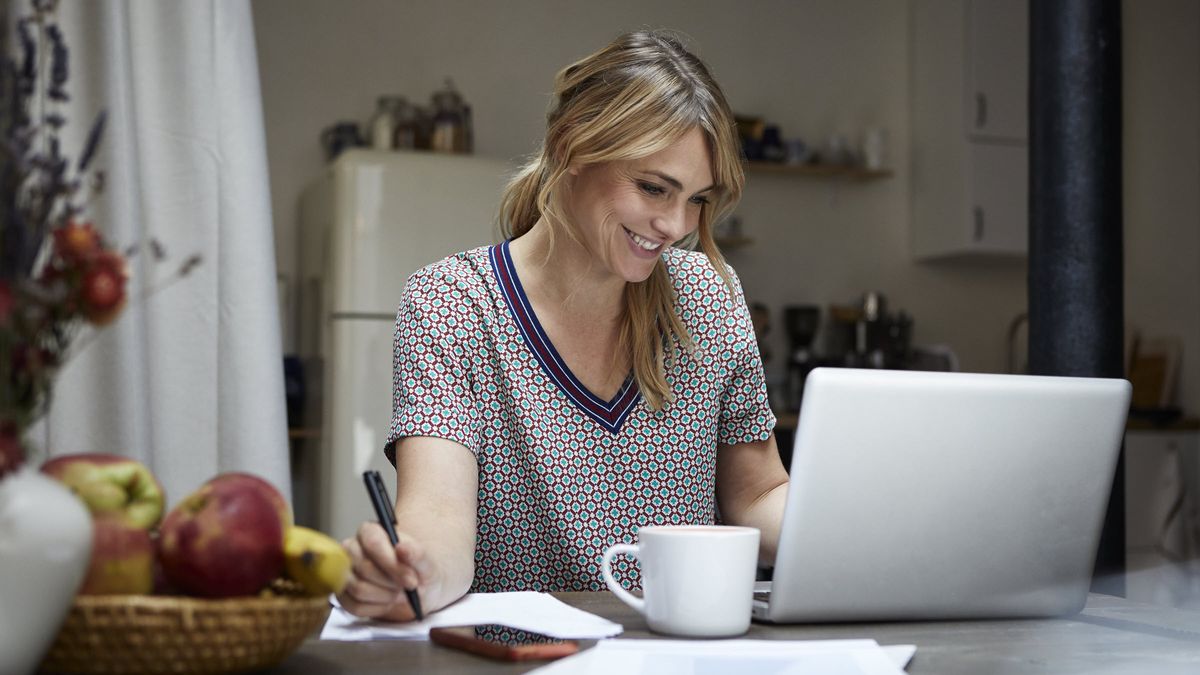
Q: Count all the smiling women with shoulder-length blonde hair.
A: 1